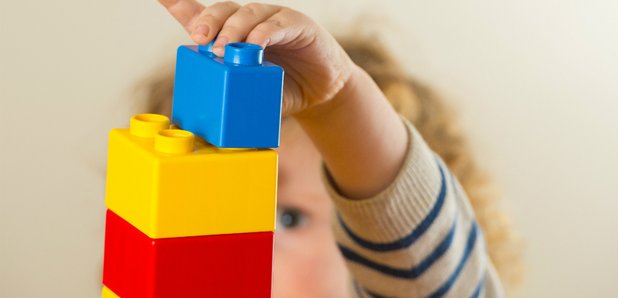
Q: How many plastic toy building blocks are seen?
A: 4